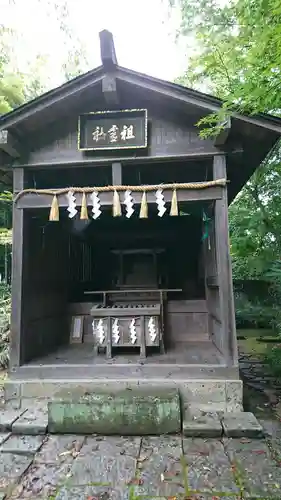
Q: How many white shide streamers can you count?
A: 8